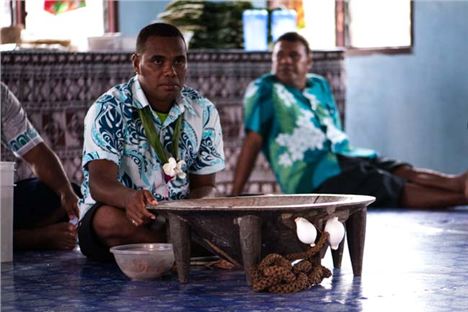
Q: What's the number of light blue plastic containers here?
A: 2